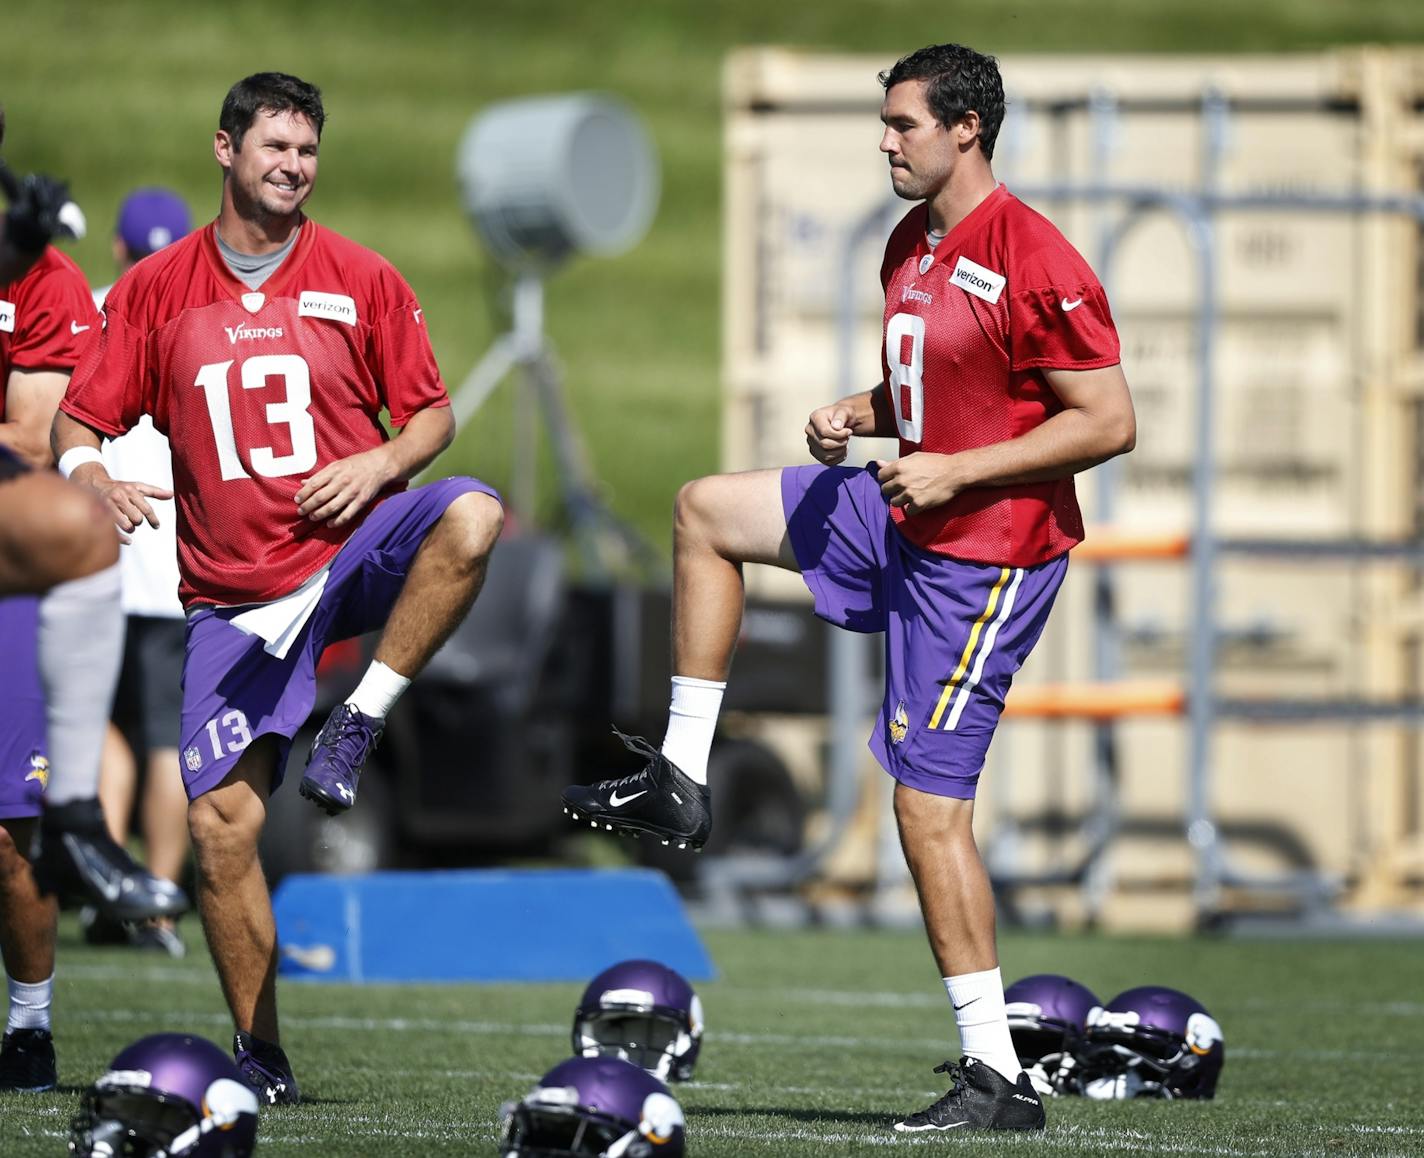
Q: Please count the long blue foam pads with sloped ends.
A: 1